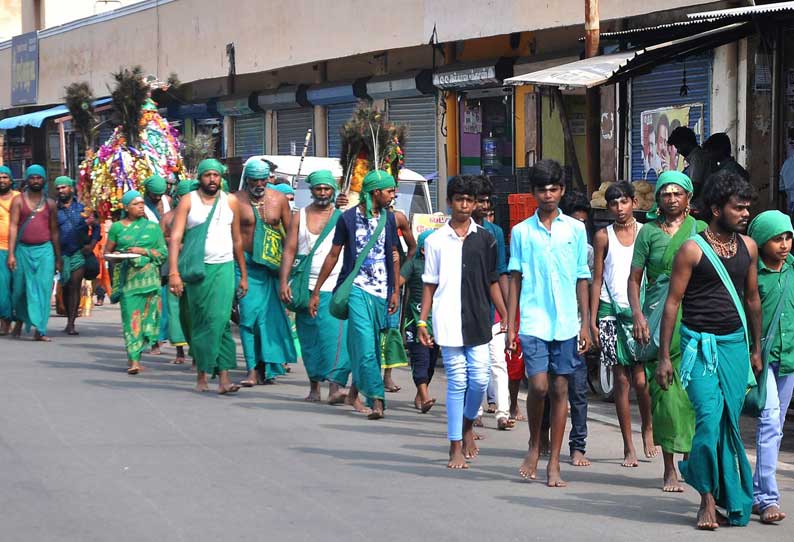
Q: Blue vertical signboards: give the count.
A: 1